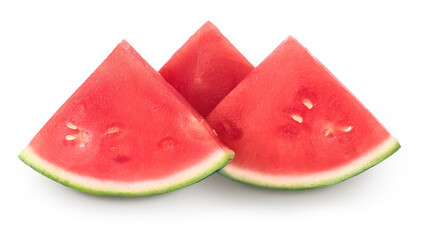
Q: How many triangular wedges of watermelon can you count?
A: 3